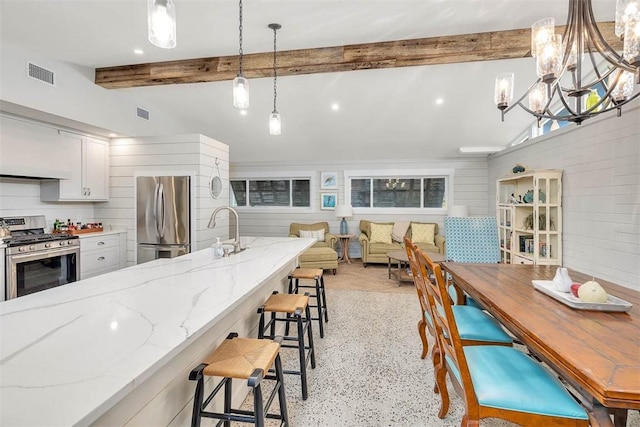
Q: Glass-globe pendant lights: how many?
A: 3